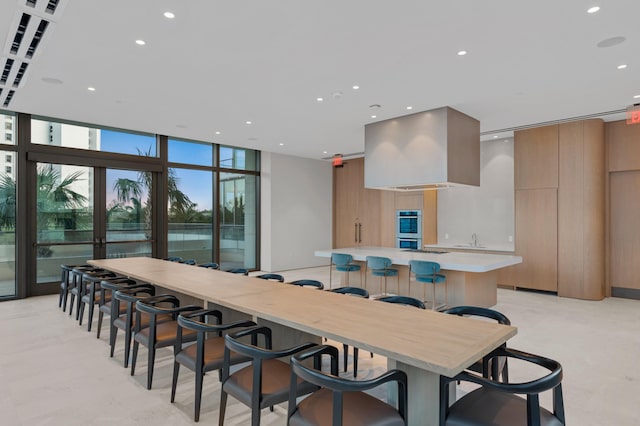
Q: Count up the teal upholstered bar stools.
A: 3